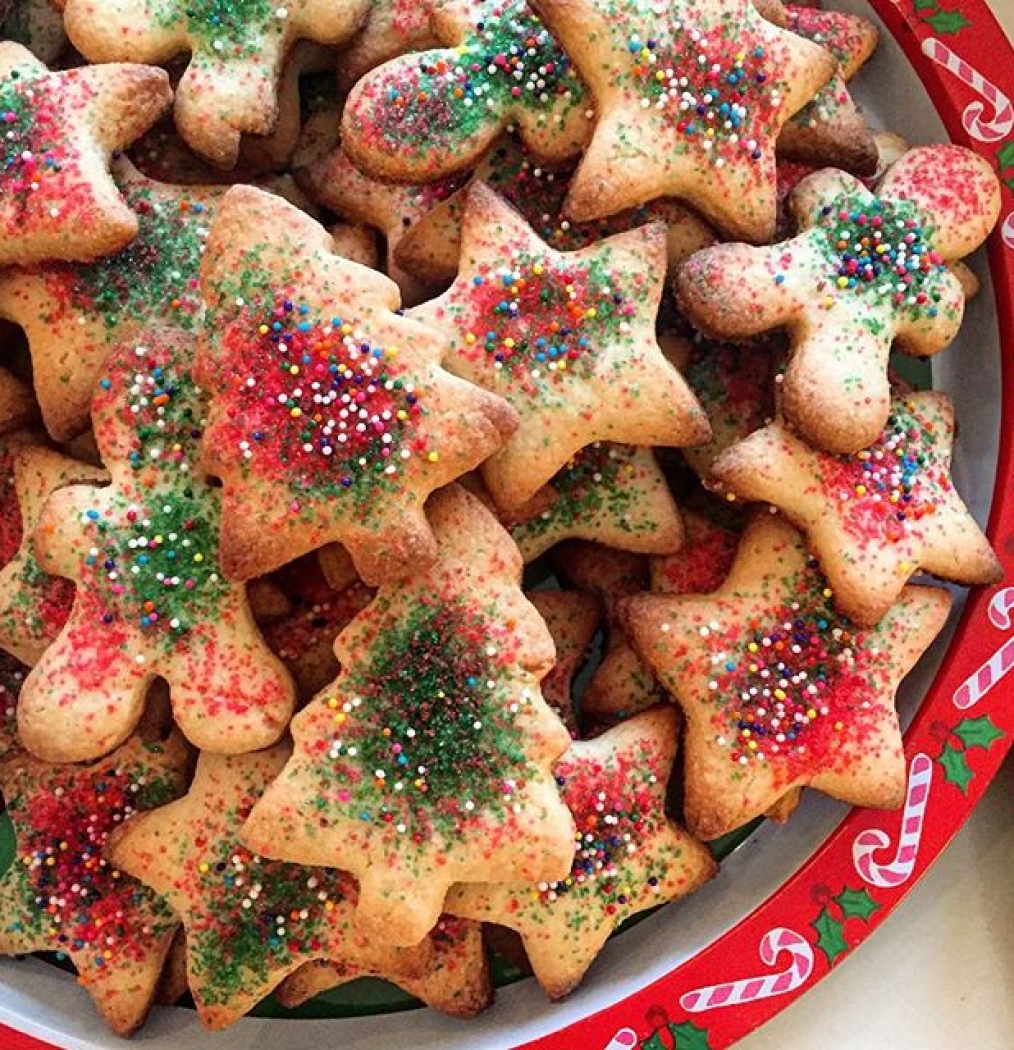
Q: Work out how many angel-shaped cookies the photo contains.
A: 0